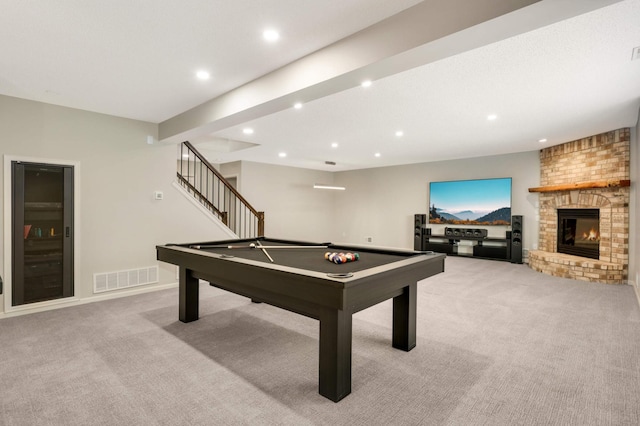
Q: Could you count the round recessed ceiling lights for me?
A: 11